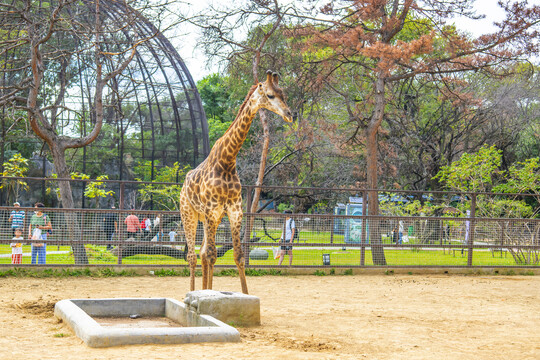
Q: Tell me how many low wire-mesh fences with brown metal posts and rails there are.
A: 1